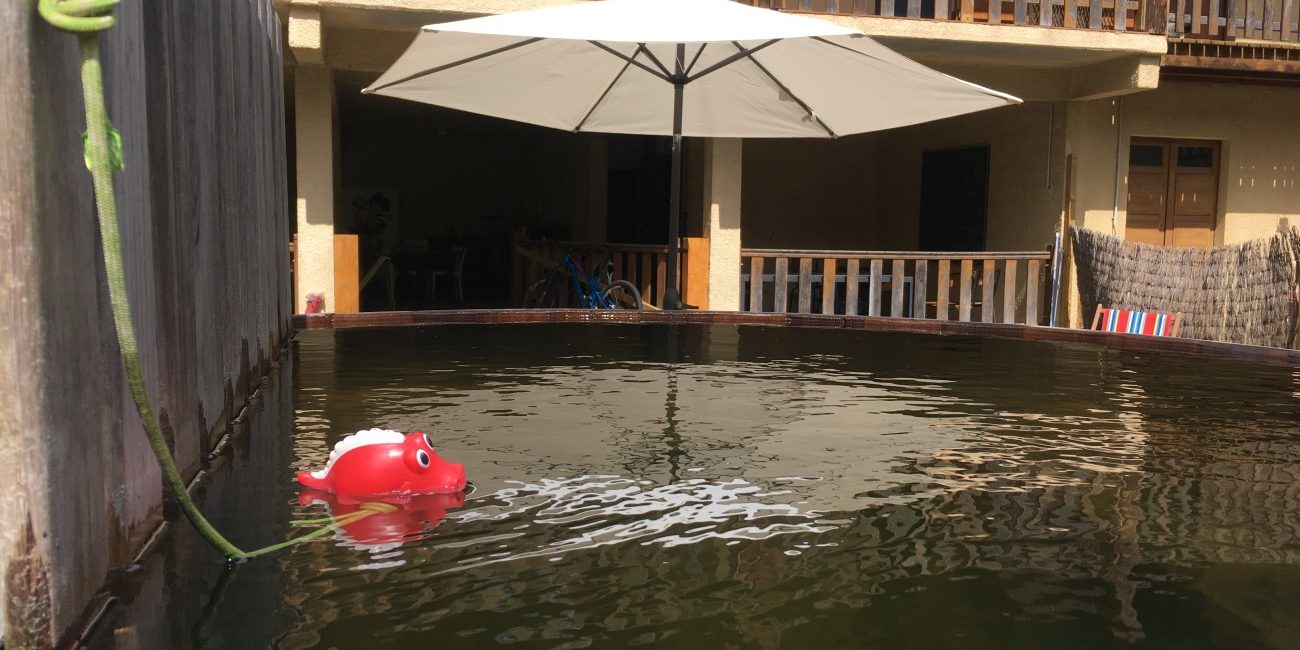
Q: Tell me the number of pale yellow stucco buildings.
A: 1